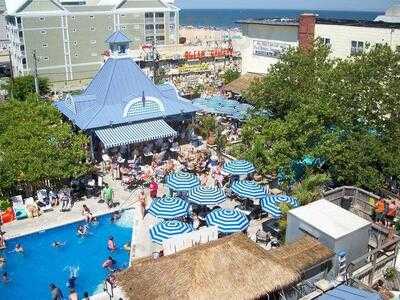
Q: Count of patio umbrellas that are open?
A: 8